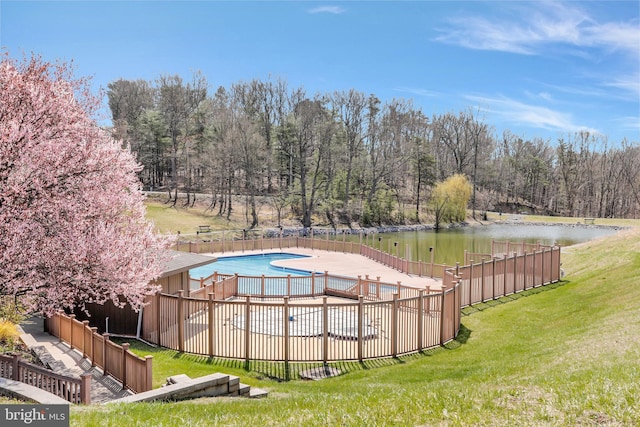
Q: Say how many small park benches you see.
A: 2